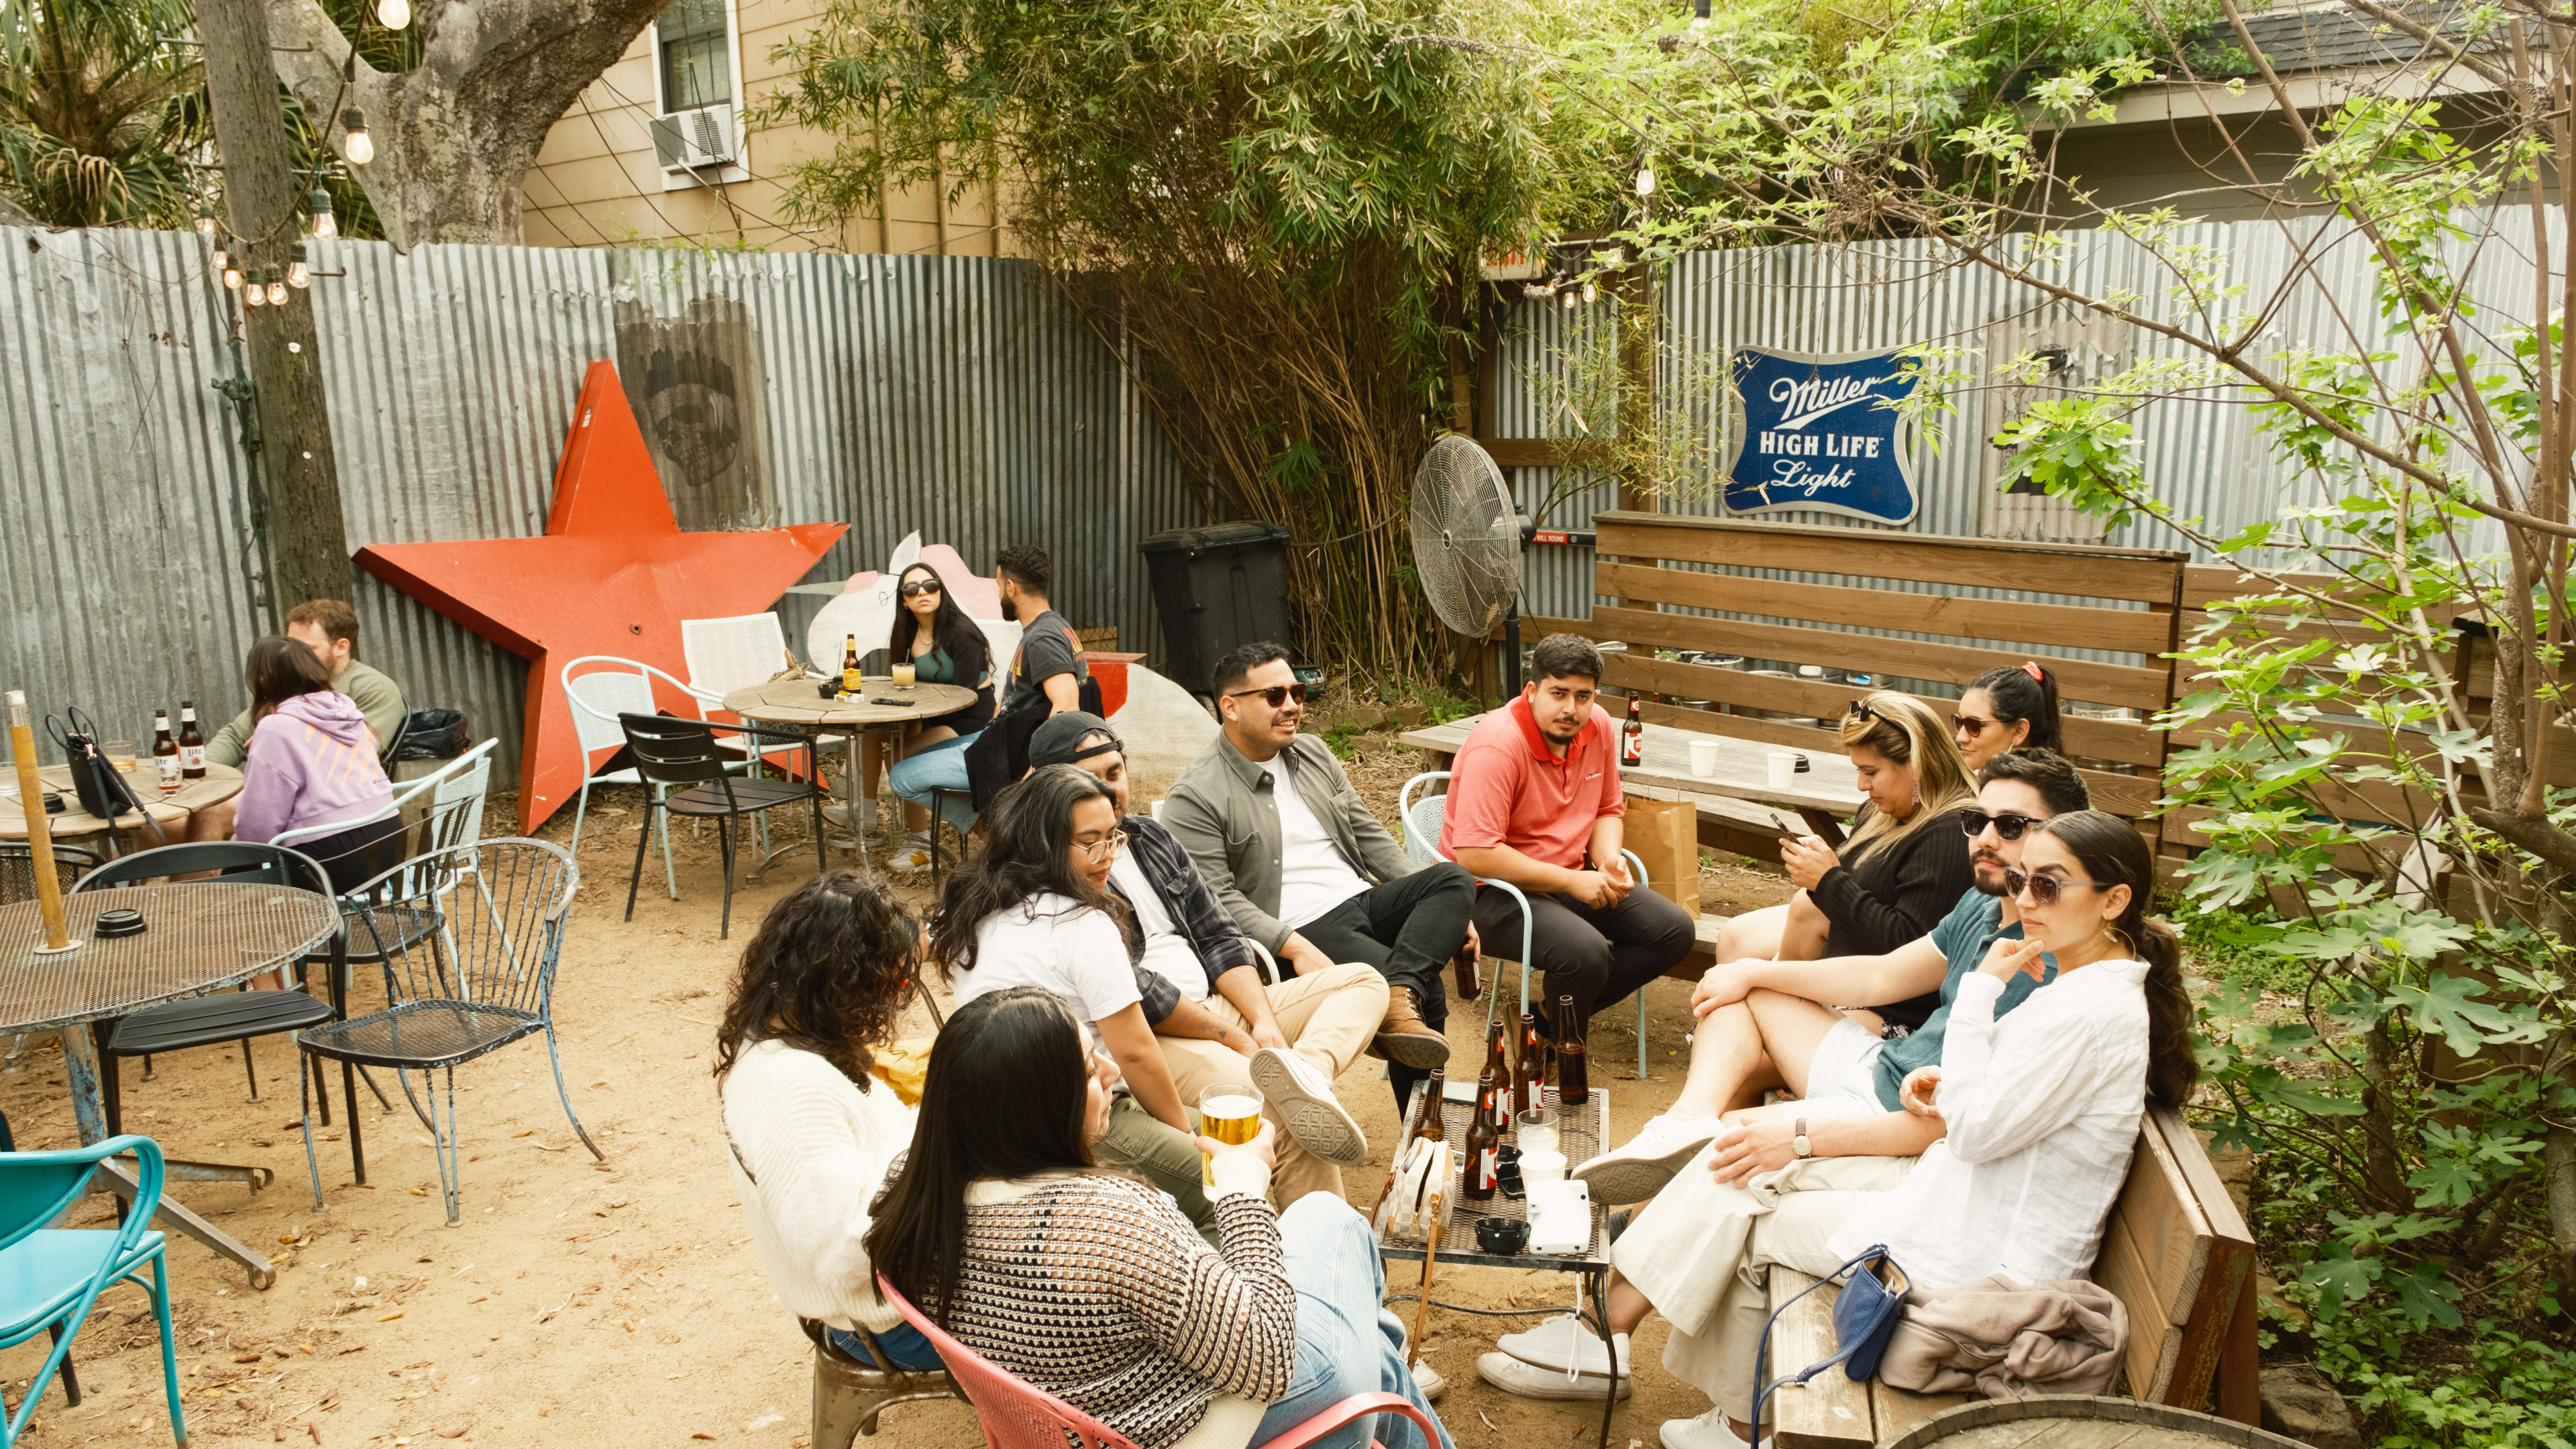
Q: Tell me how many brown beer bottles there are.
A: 10